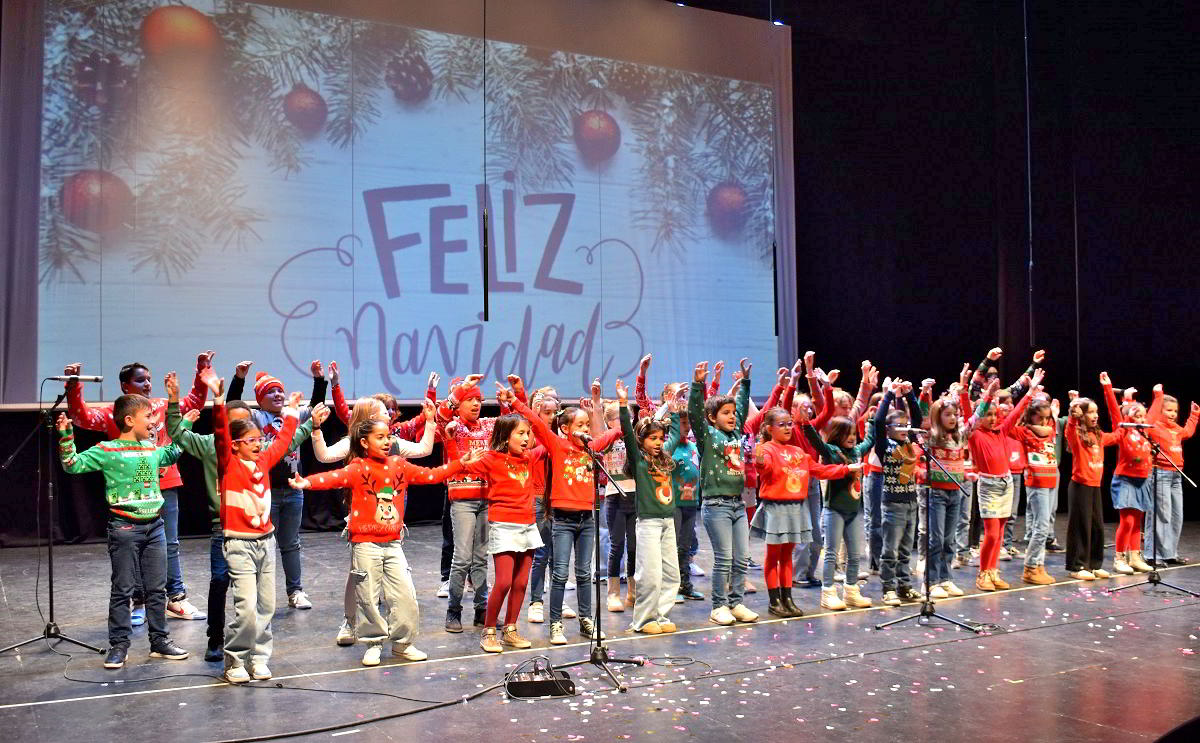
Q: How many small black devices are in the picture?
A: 1